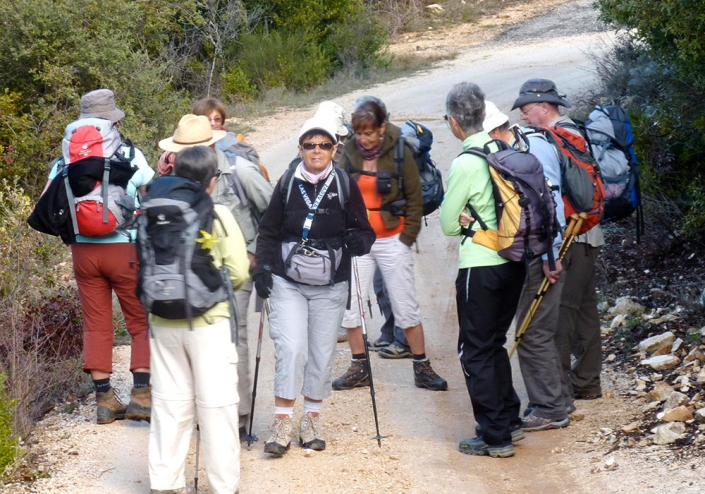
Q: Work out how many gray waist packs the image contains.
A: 1